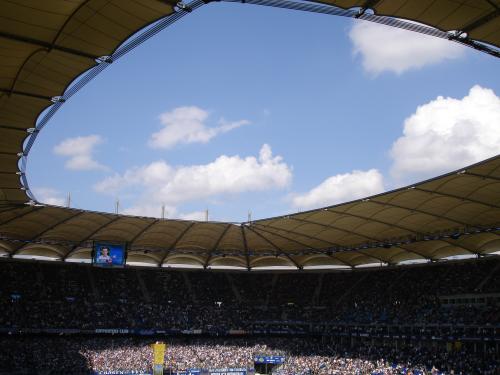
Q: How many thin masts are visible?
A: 5